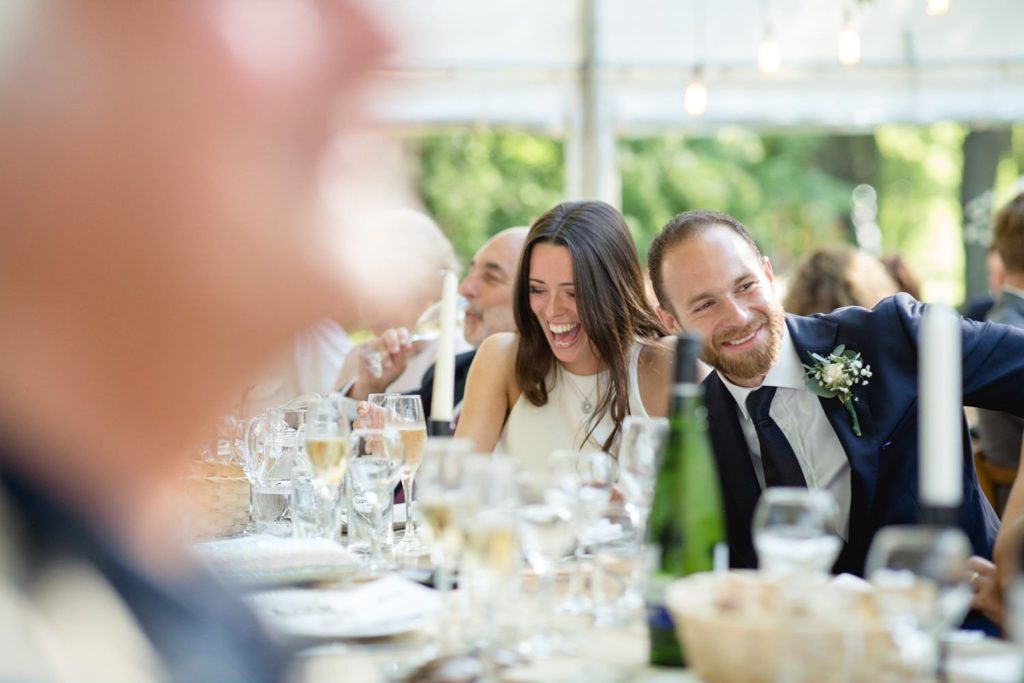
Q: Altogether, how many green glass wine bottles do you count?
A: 1